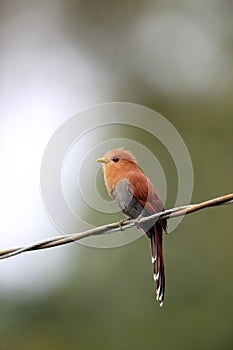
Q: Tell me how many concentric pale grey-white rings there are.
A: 2